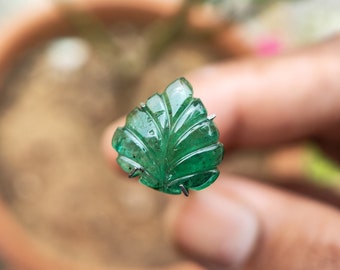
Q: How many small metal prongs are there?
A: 4